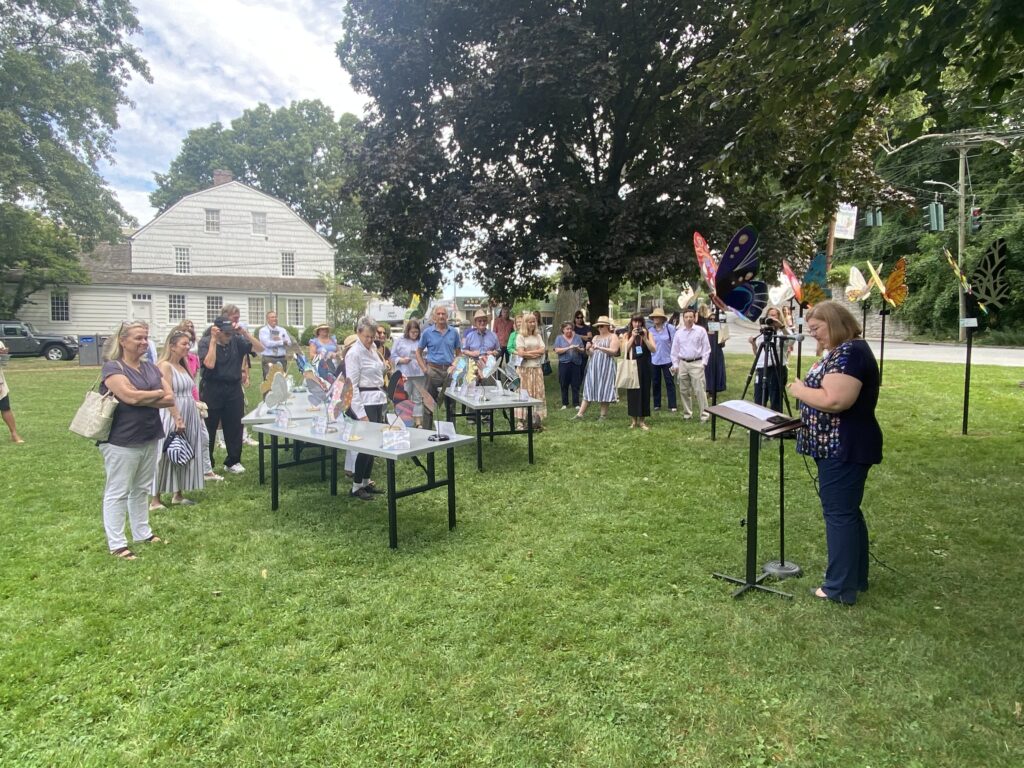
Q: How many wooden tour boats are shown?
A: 0